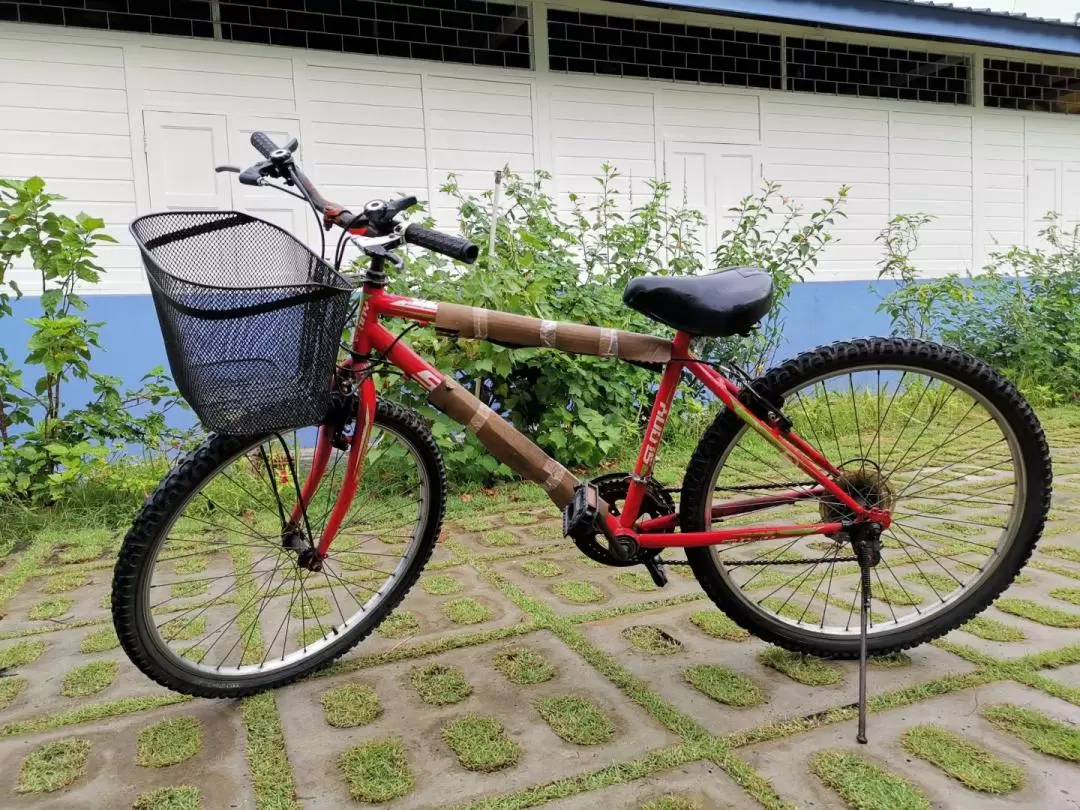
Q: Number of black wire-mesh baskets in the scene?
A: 1